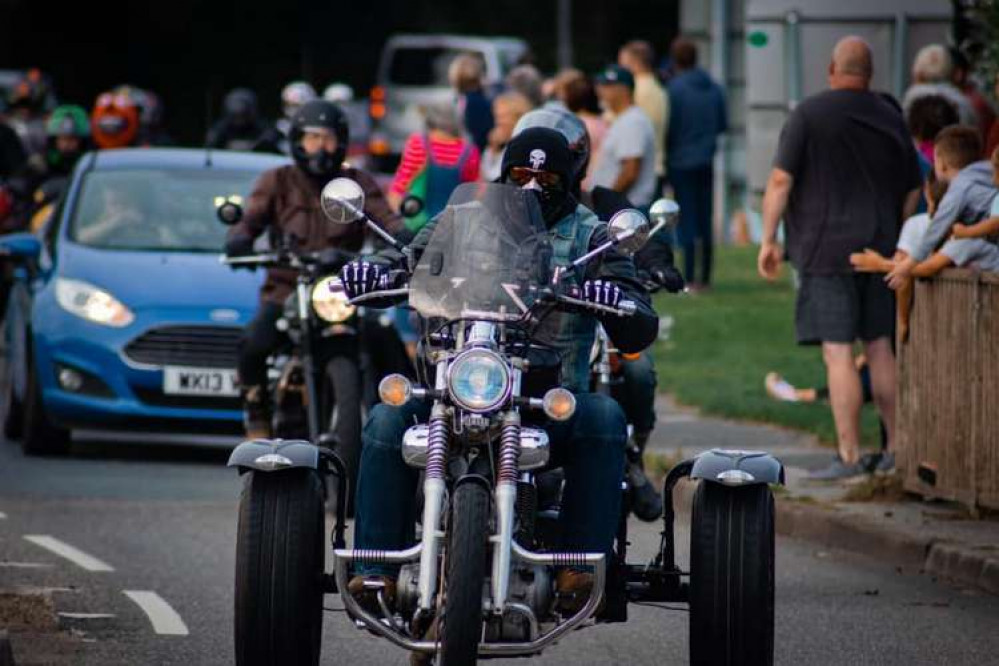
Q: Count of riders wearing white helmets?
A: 2